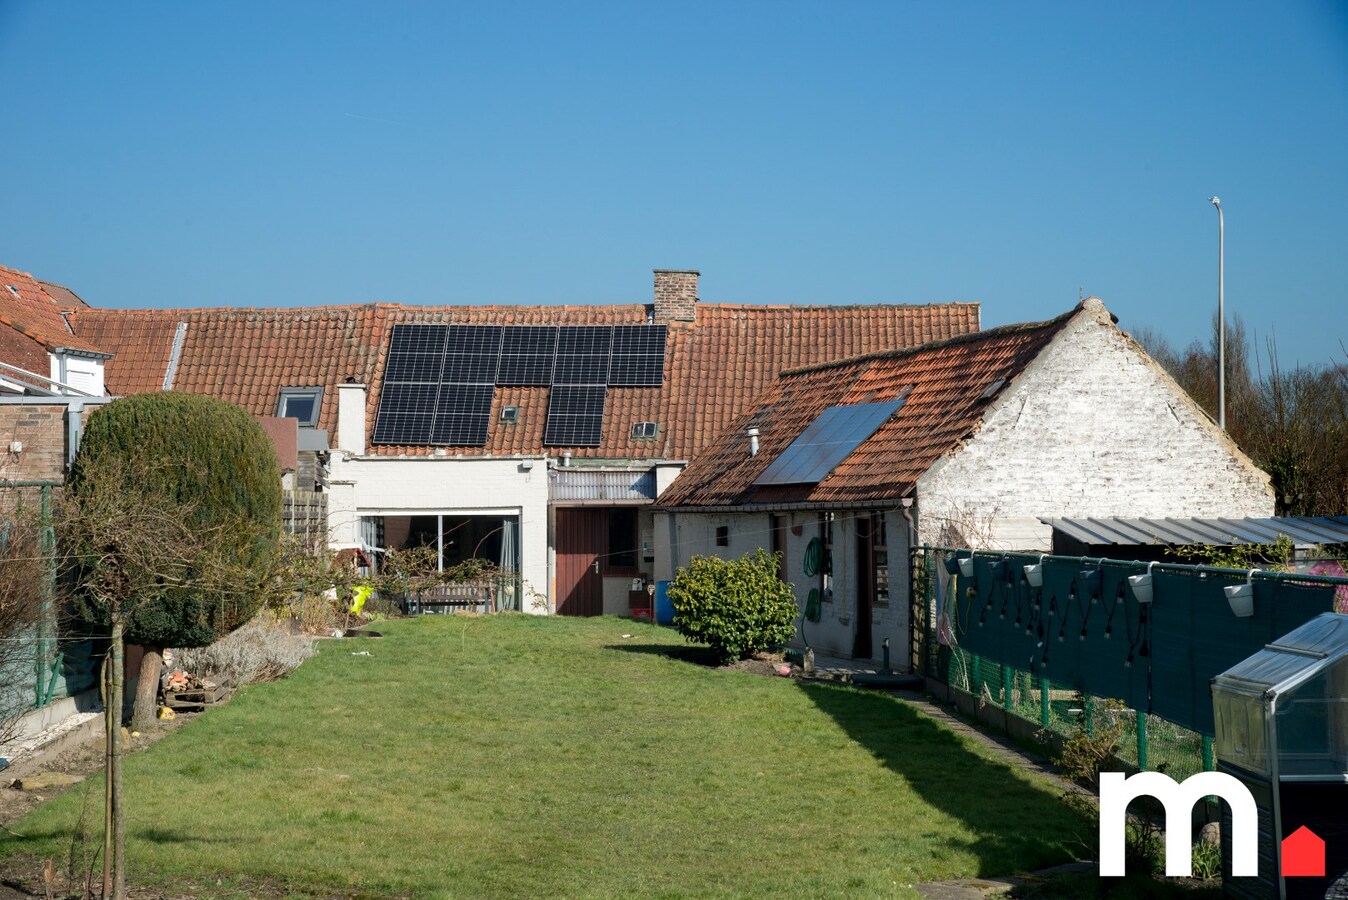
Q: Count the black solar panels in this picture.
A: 8